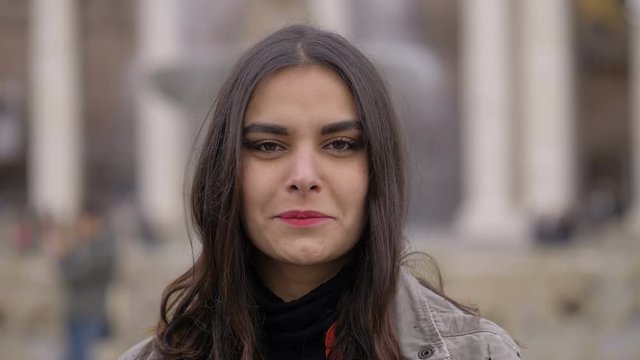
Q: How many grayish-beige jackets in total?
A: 1